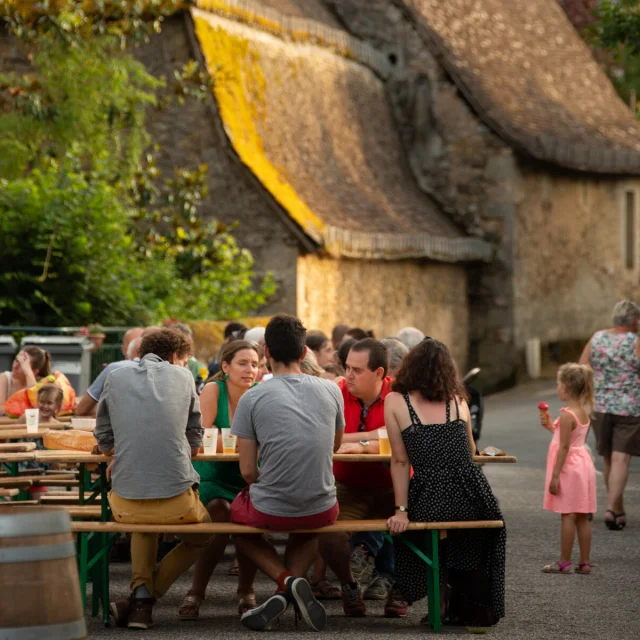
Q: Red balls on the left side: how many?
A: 0